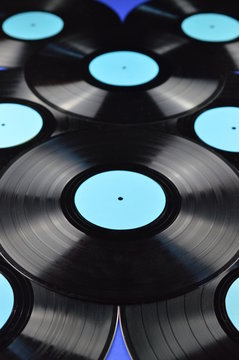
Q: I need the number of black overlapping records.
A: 8